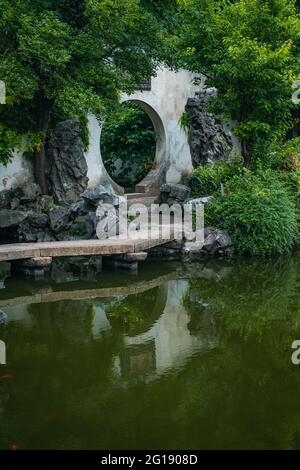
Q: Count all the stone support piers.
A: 2